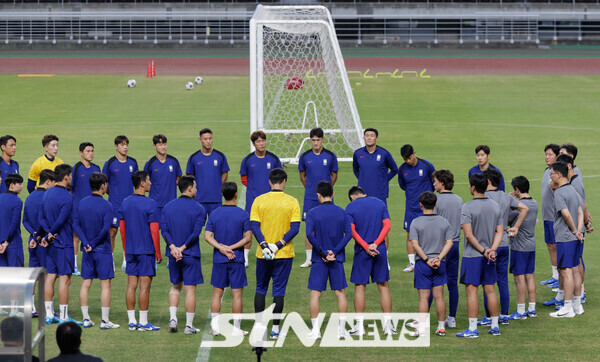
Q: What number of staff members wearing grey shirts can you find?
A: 9